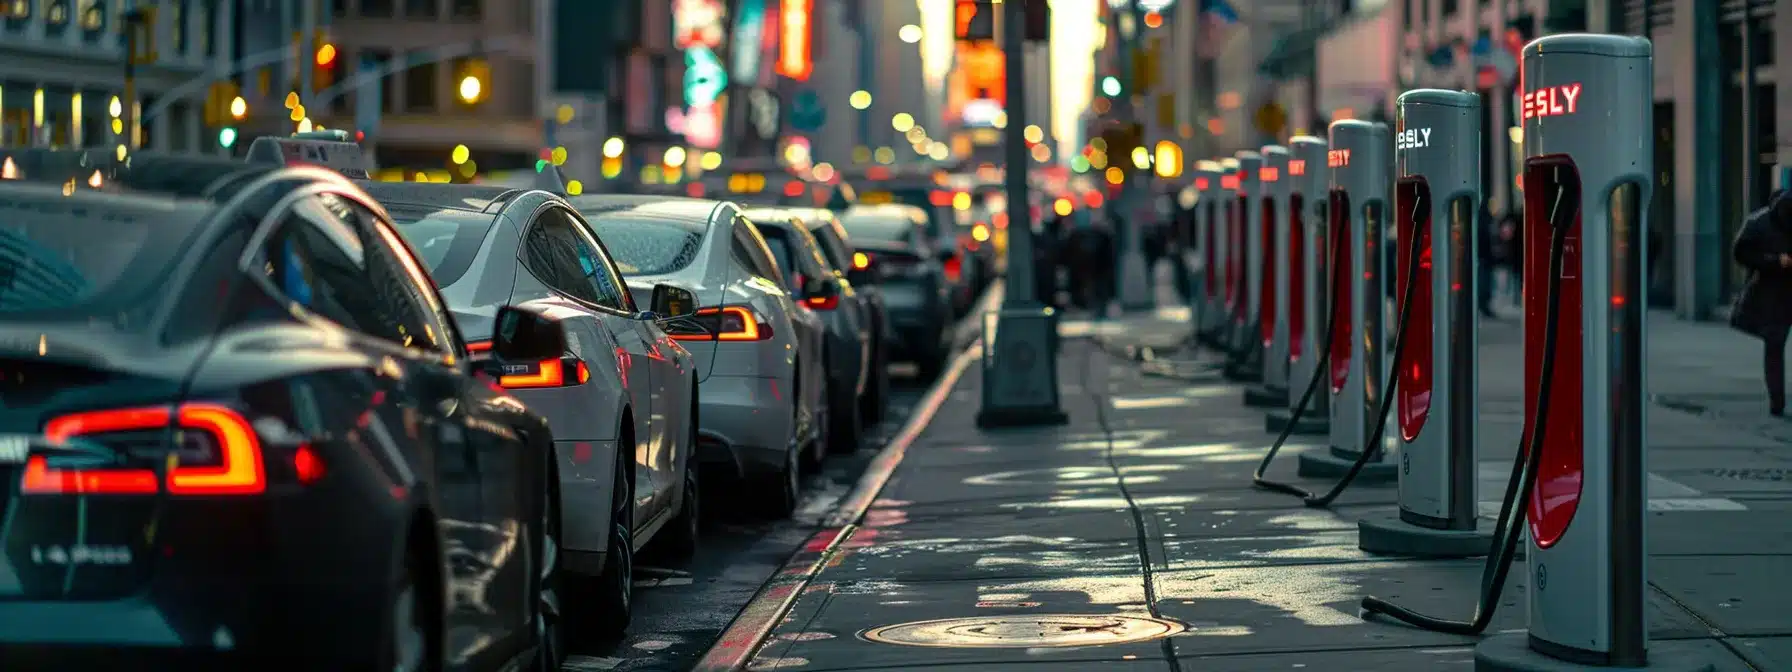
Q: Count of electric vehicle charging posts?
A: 8